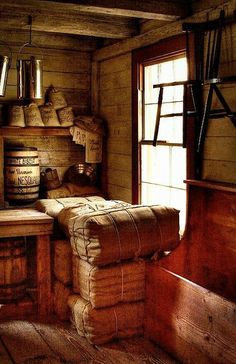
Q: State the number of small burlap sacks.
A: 5